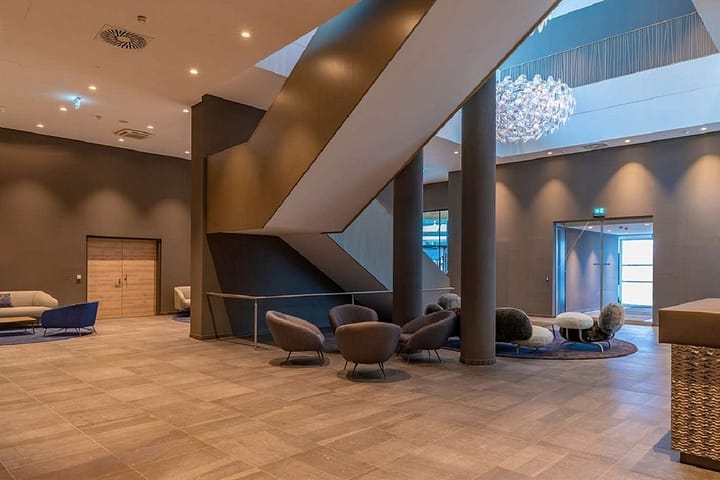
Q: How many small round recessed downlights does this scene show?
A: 13